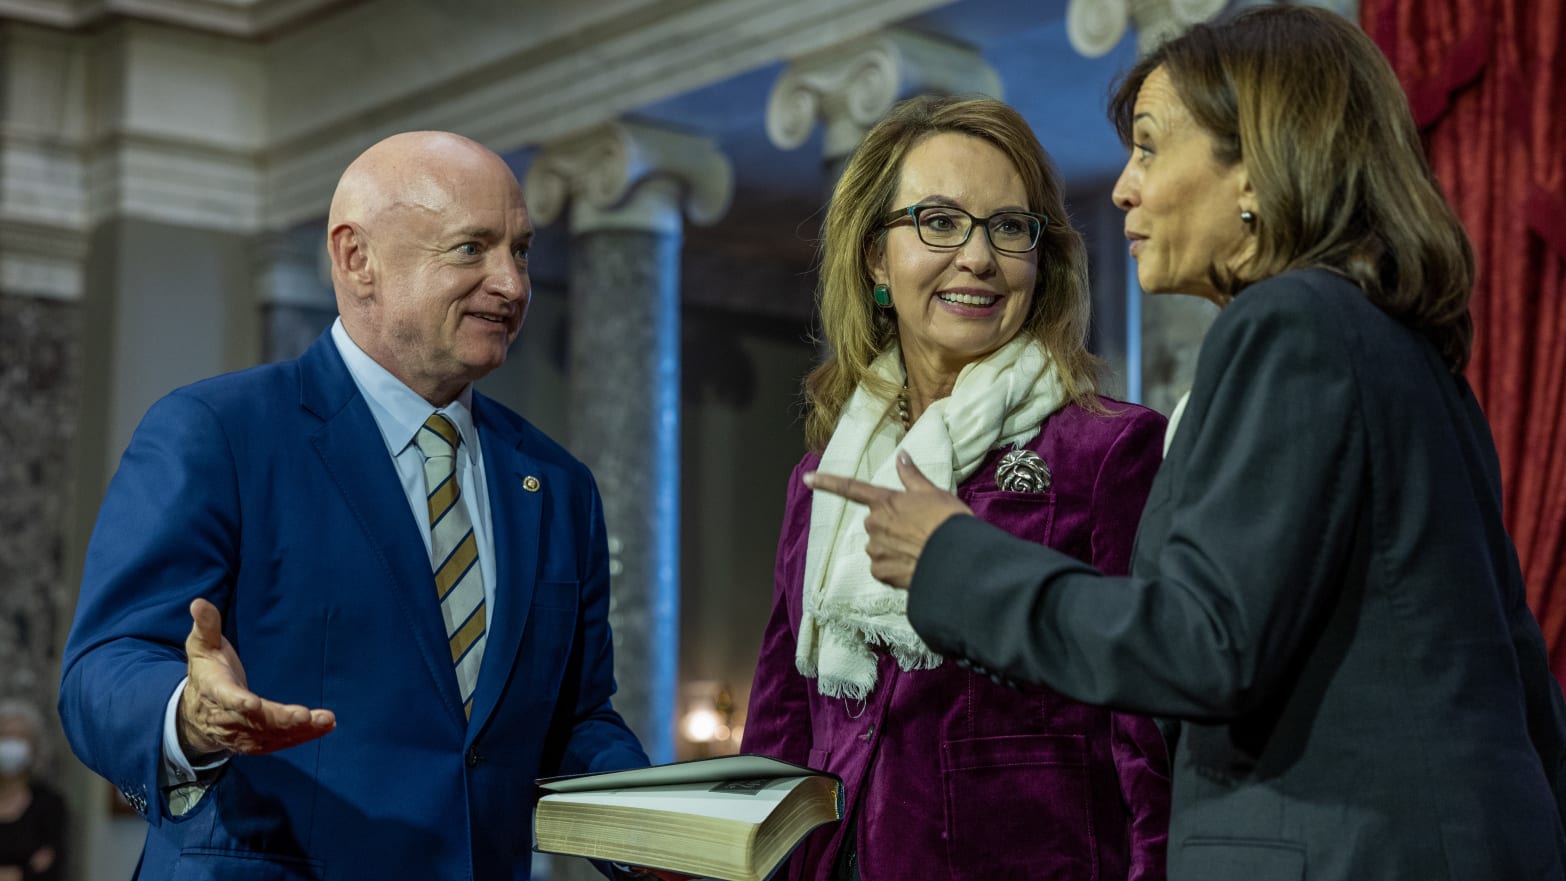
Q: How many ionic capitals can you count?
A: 3